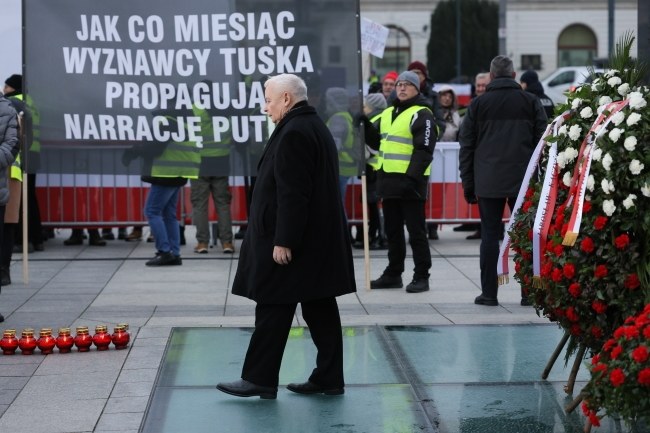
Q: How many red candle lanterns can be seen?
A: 7